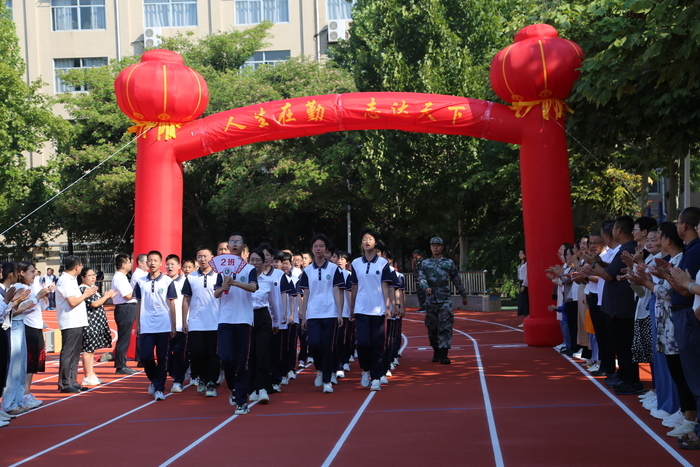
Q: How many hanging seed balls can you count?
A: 0